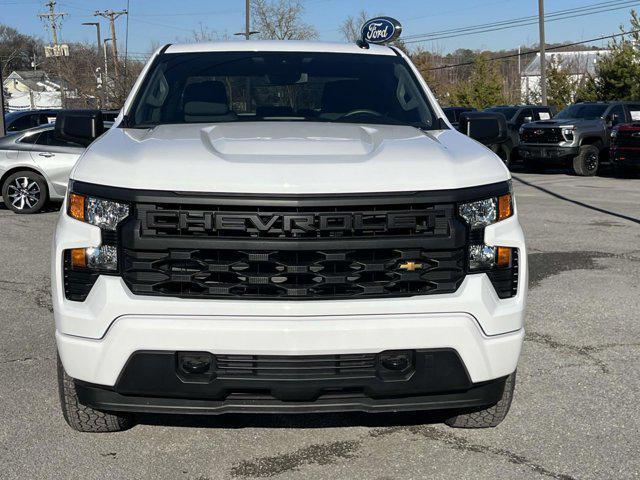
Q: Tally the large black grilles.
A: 1